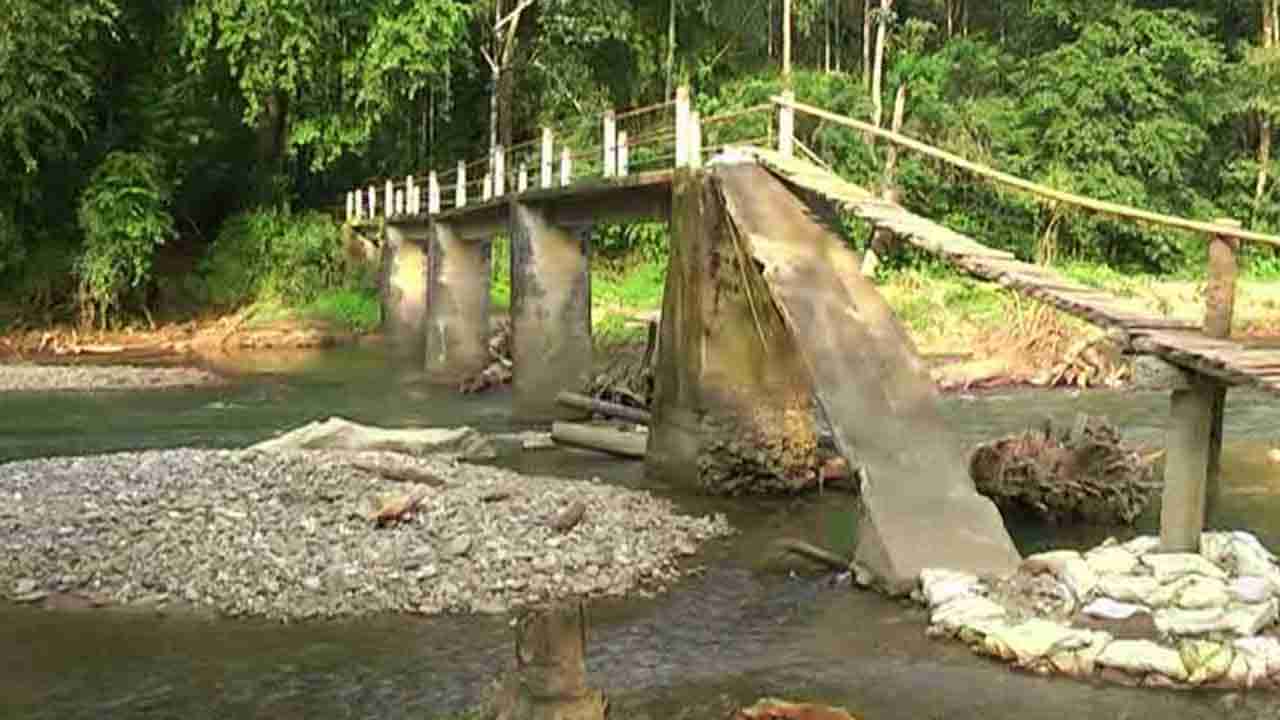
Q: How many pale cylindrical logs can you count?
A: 2